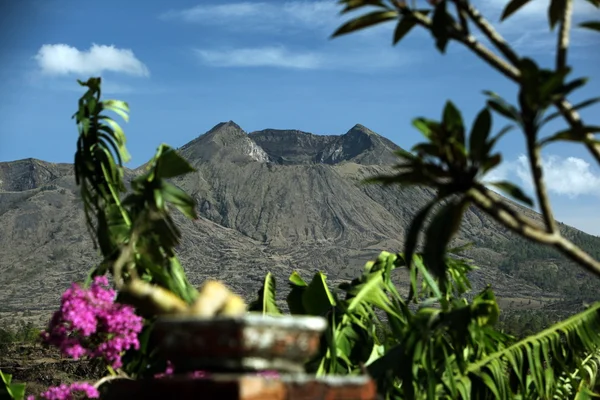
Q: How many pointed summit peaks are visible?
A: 2